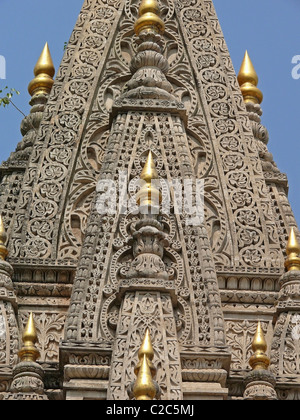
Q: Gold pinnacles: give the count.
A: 10